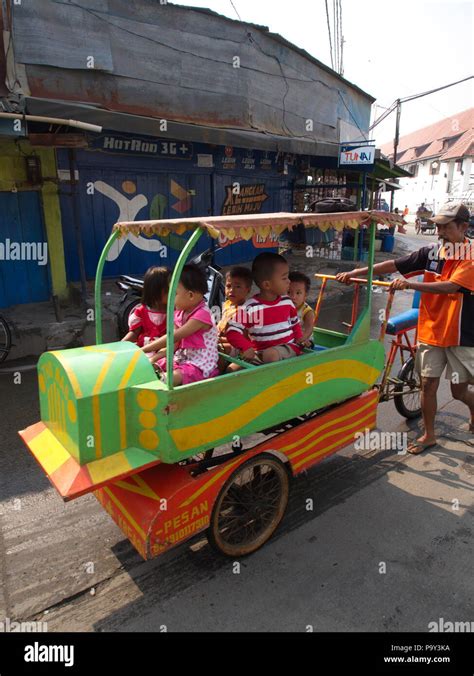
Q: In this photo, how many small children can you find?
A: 5